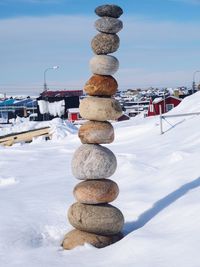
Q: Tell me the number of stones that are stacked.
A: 11